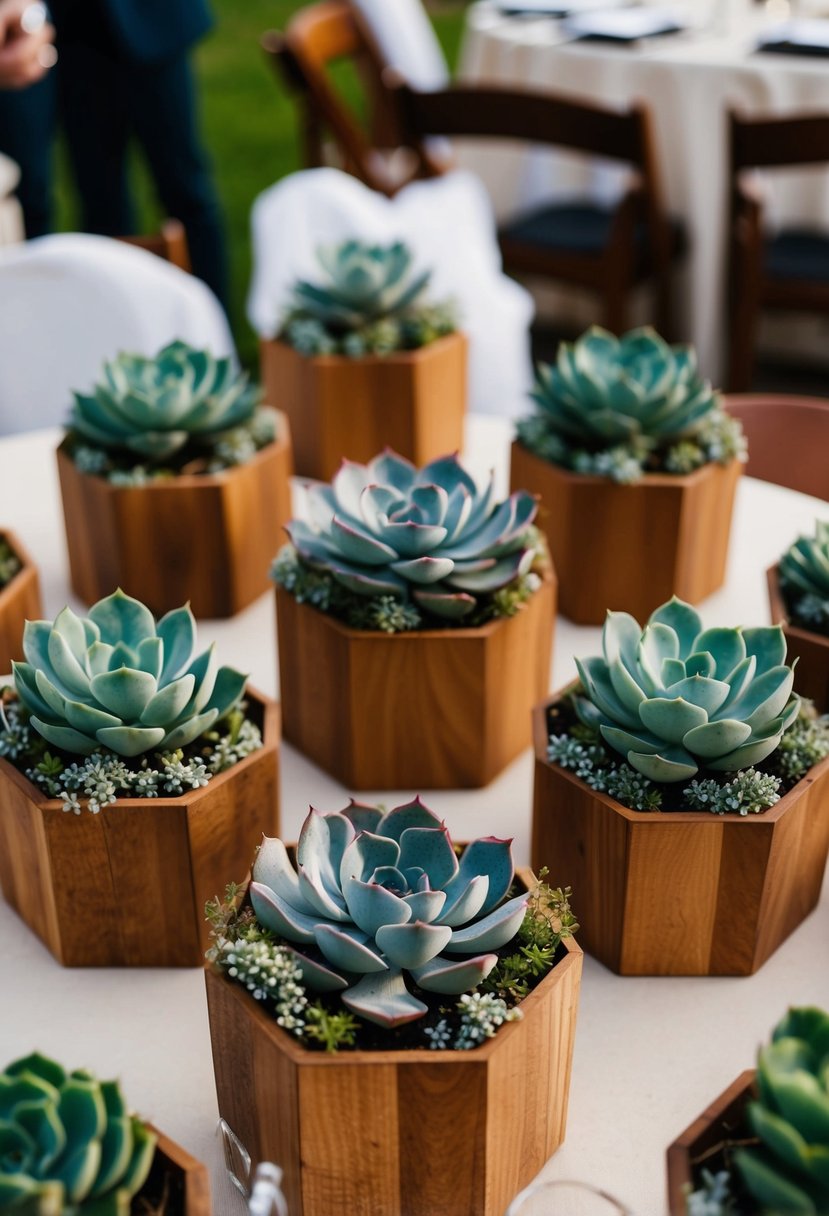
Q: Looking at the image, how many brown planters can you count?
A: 11